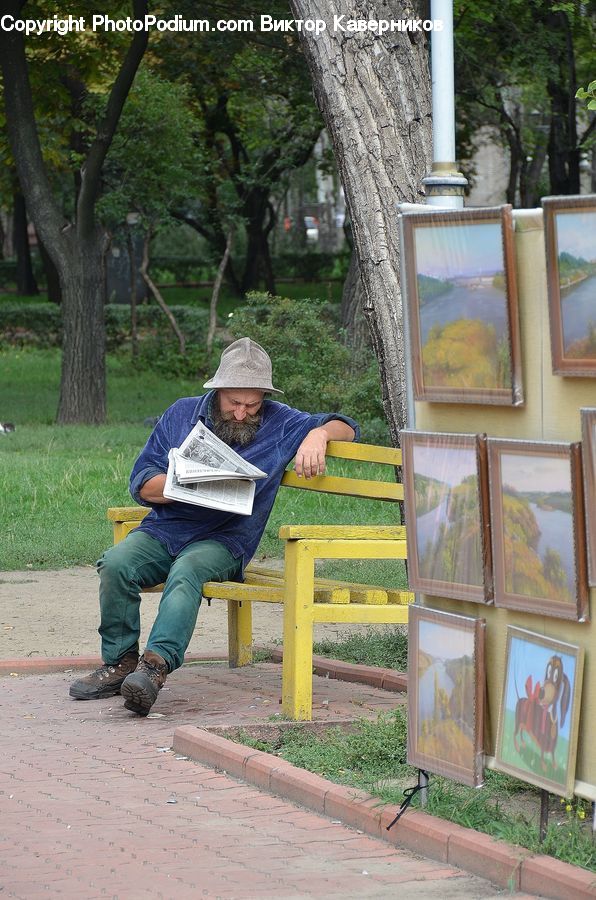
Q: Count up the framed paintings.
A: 7